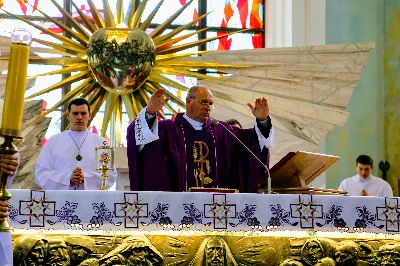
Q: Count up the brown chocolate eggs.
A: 0